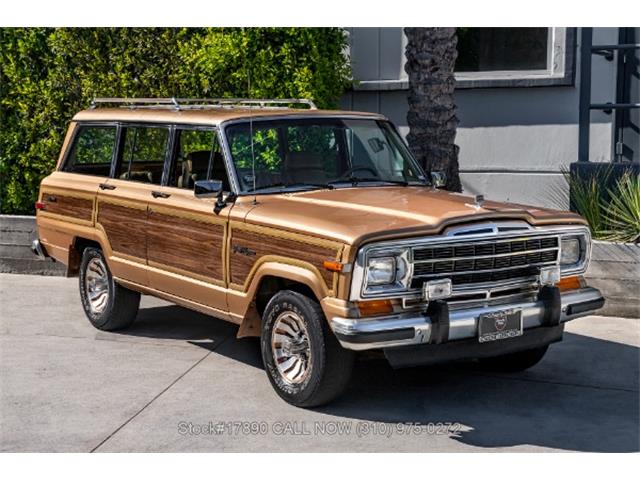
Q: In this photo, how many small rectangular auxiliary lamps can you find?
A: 2